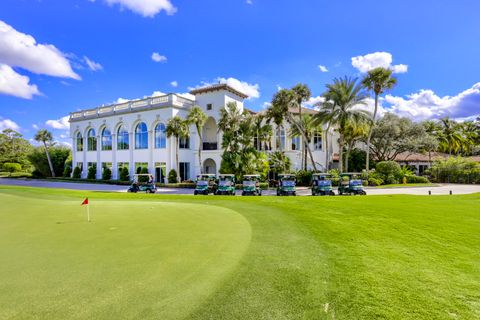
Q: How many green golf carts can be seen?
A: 7